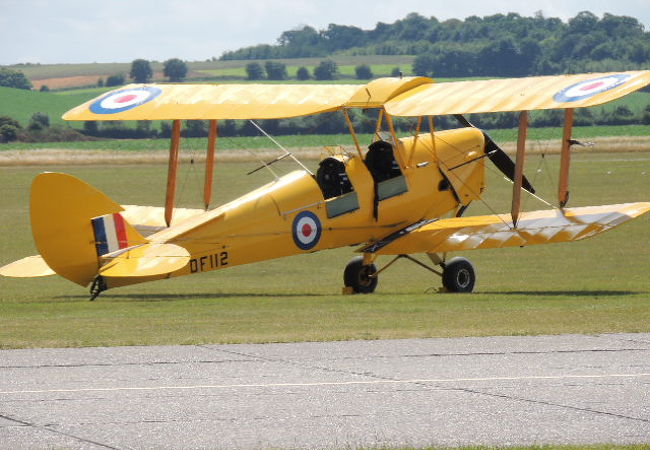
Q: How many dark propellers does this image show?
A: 1